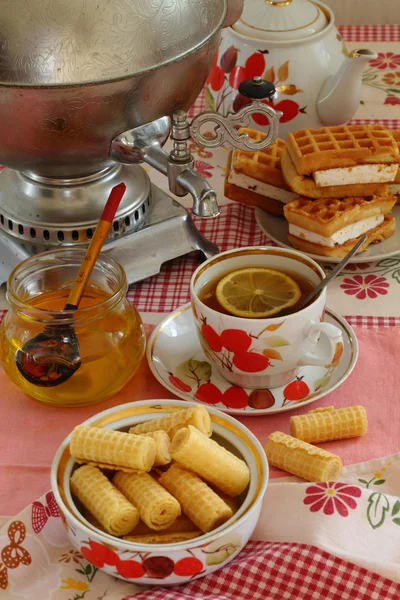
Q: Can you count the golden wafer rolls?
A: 9